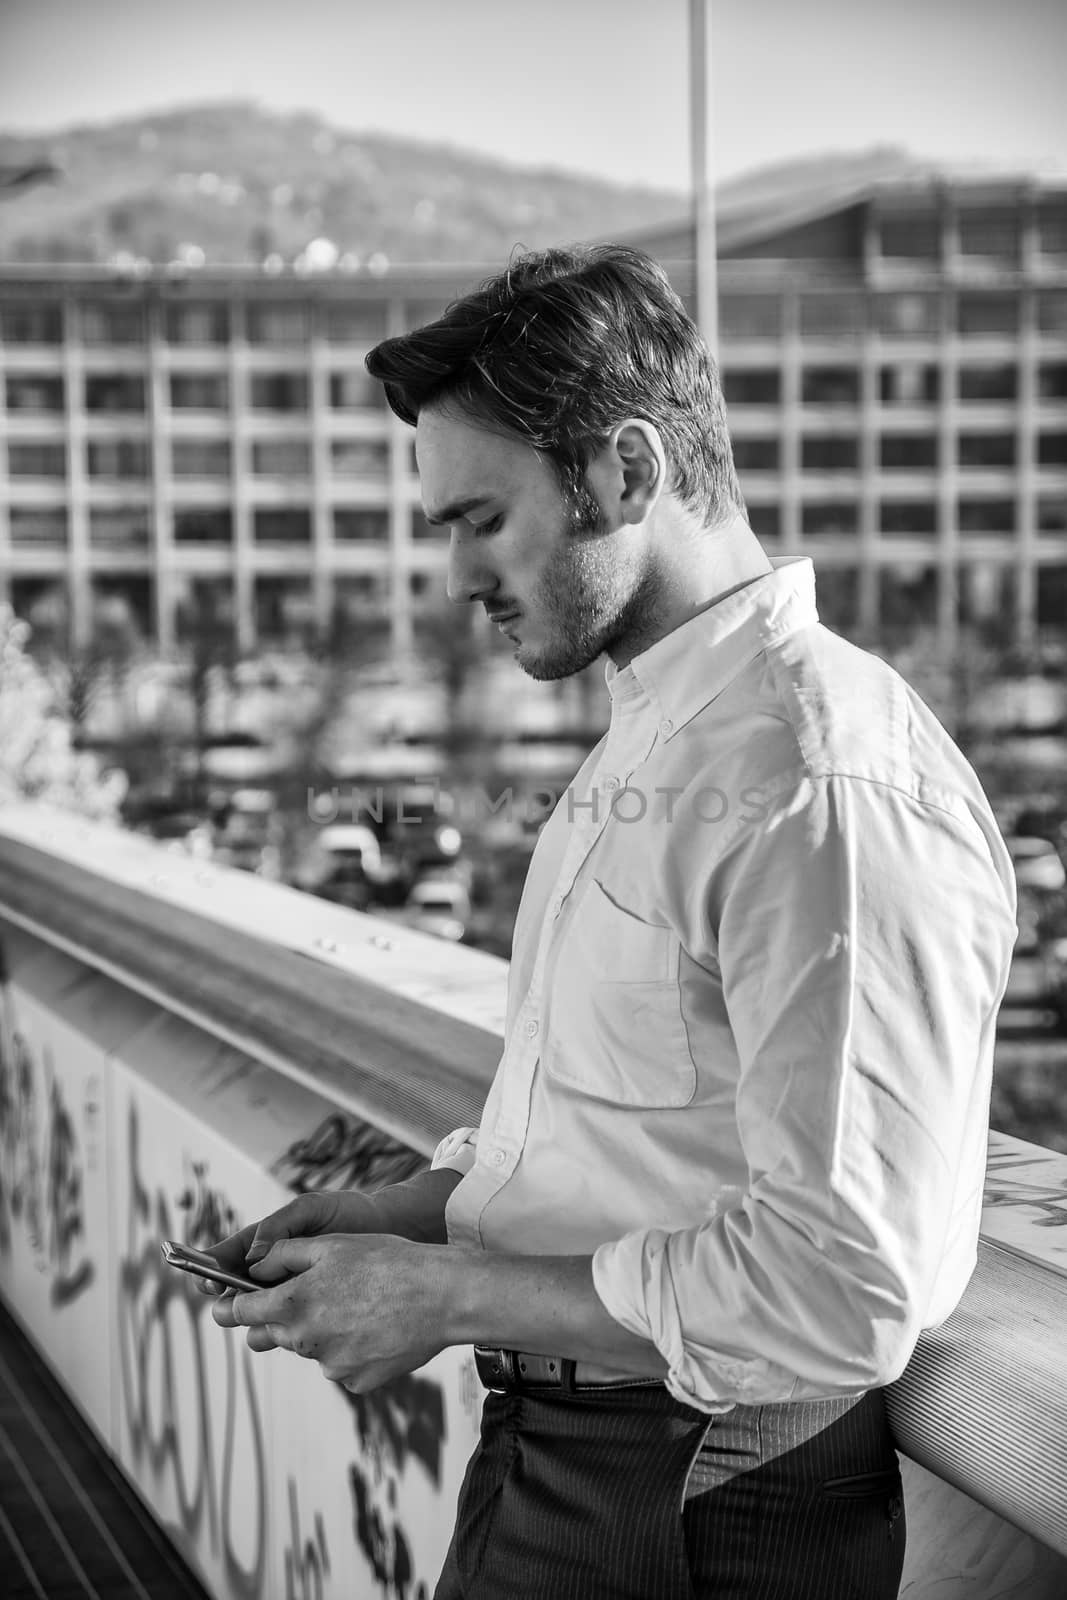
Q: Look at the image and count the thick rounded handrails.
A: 1